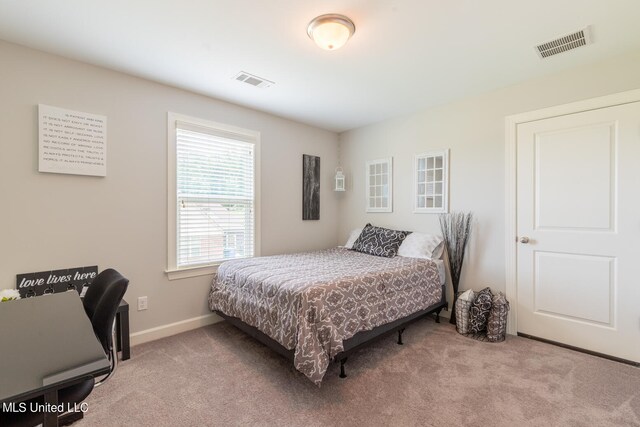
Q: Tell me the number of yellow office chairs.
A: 0